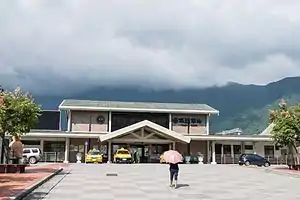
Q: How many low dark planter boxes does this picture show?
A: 2